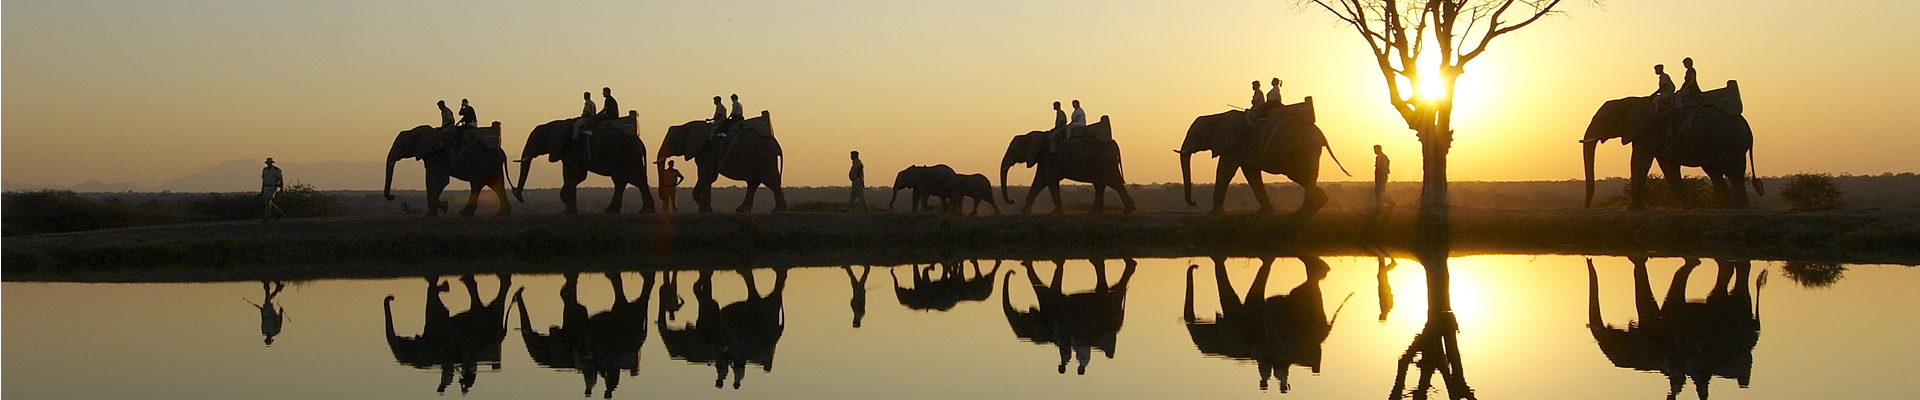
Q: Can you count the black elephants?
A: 8